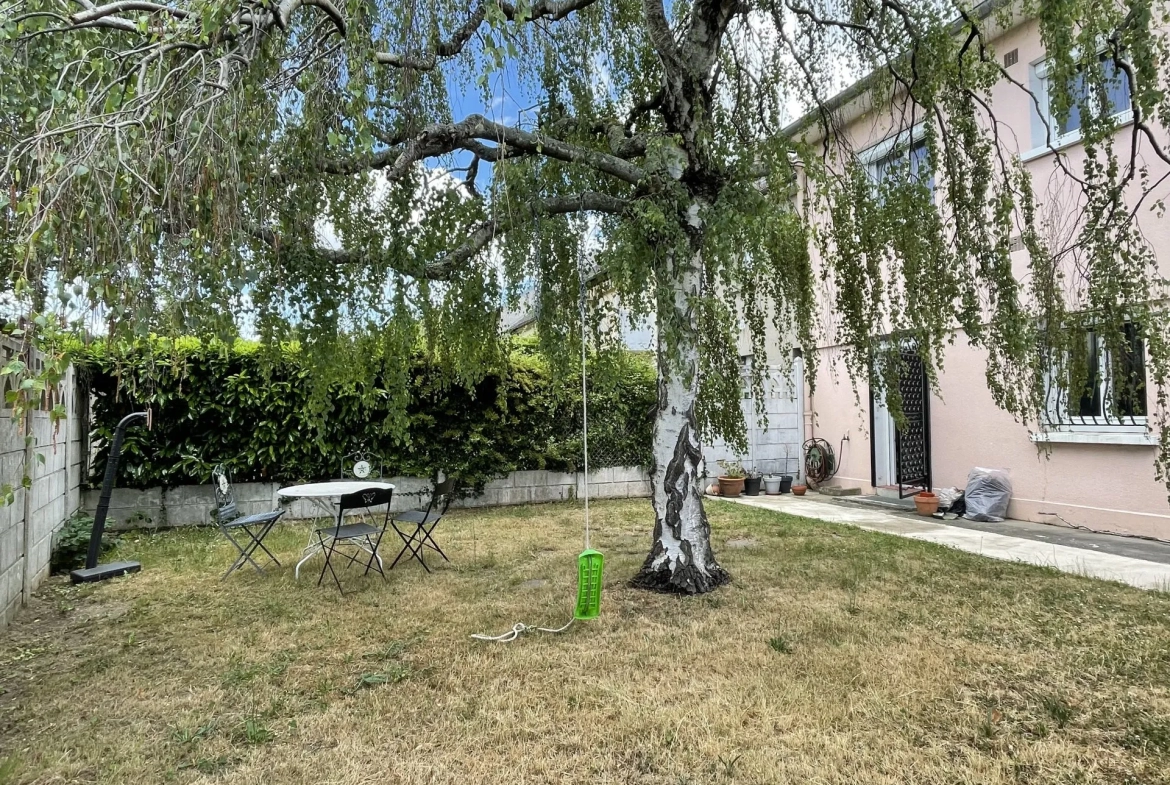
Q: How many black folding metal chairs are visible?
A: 2